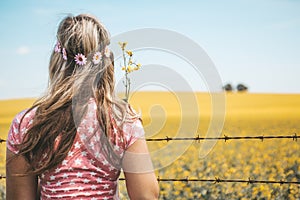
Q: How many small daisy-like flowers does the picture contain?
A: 5